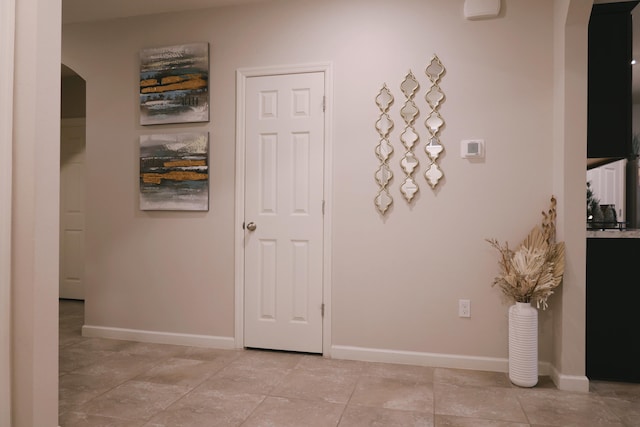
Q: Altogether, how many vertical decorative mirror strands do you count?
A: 3